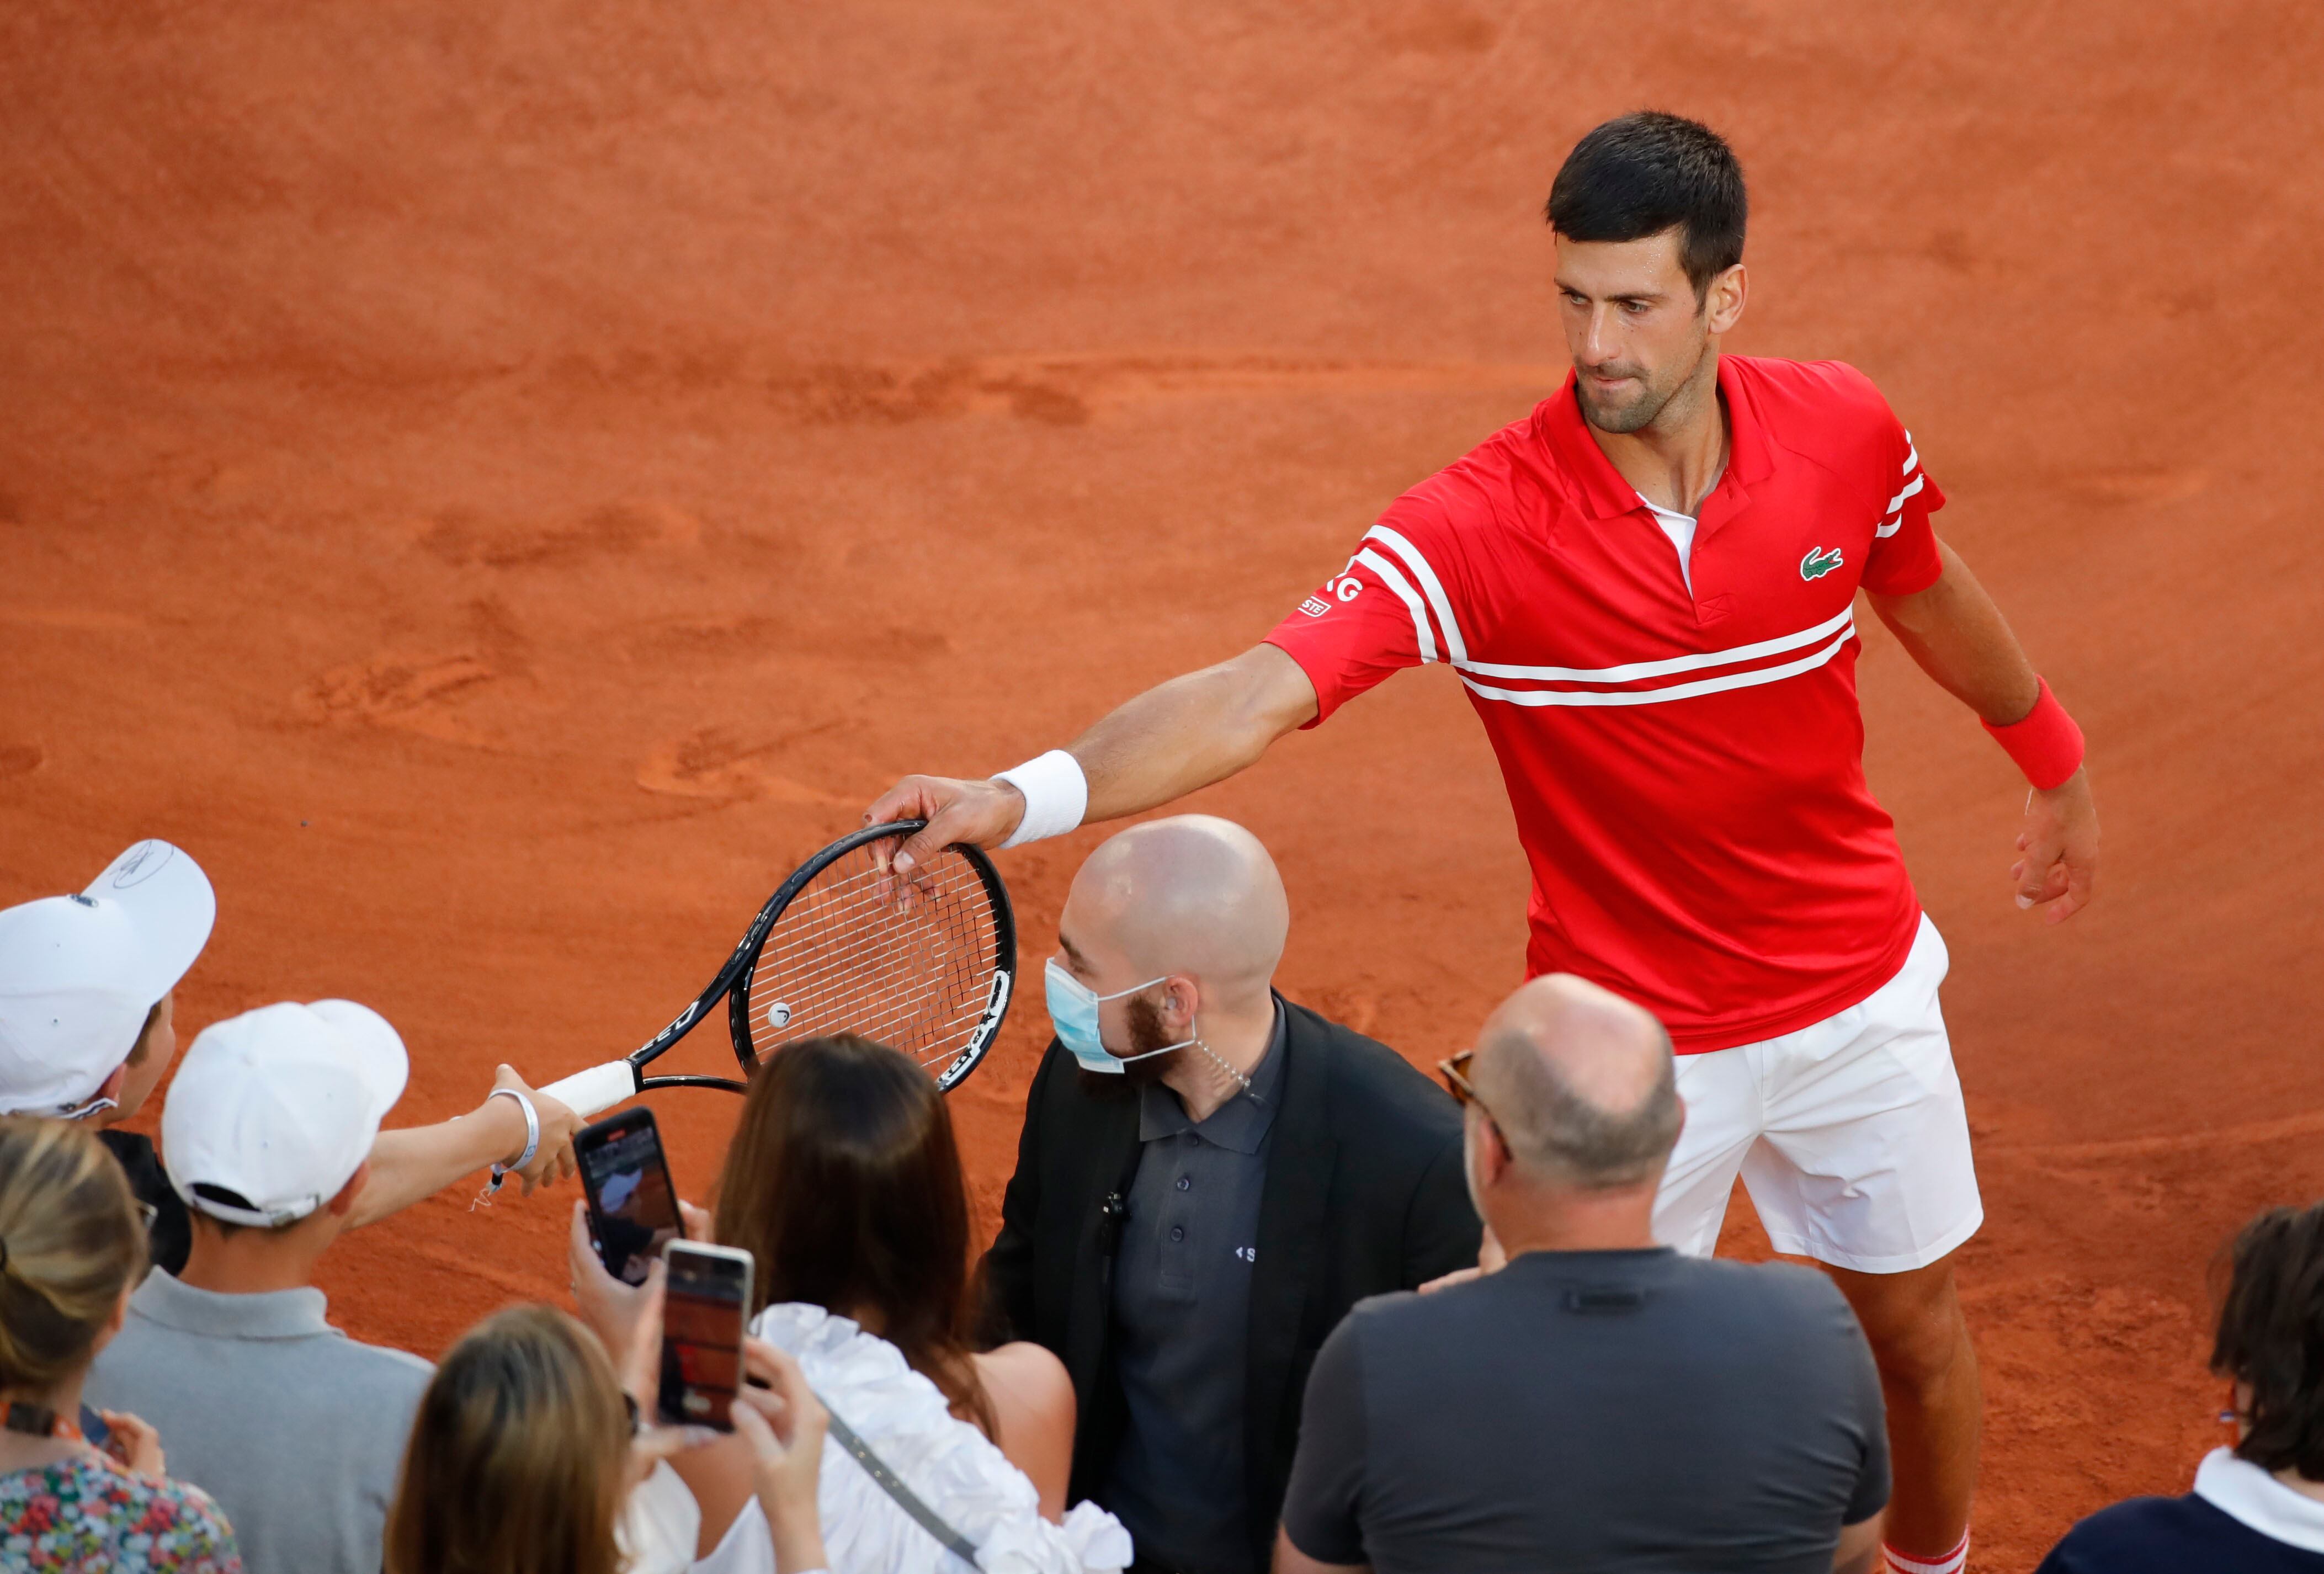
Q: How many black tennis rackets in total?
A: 1